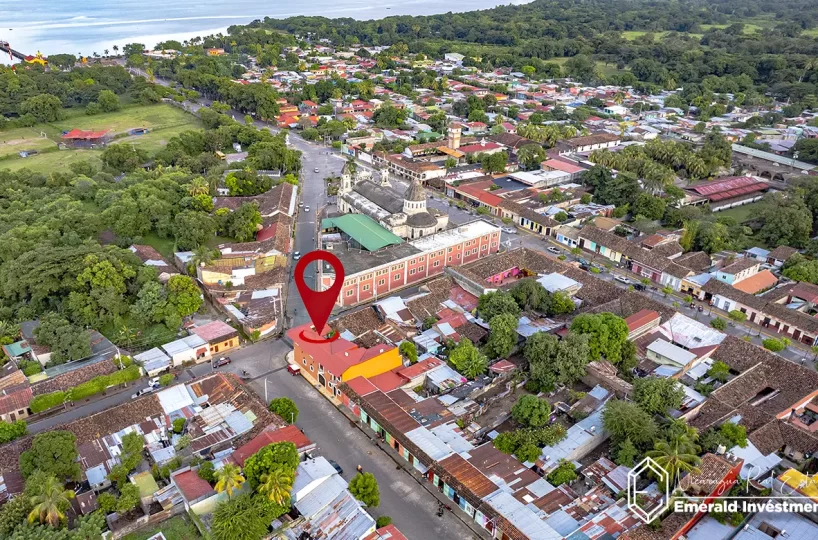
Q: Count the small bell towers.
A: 2